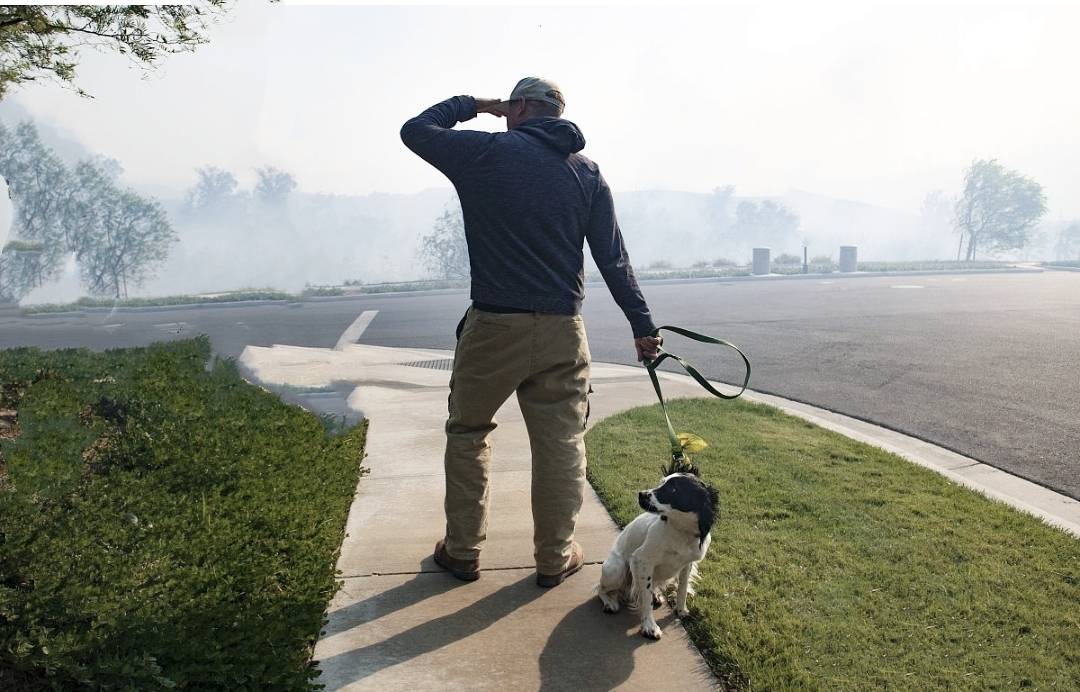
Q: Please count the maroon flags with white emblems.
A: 0